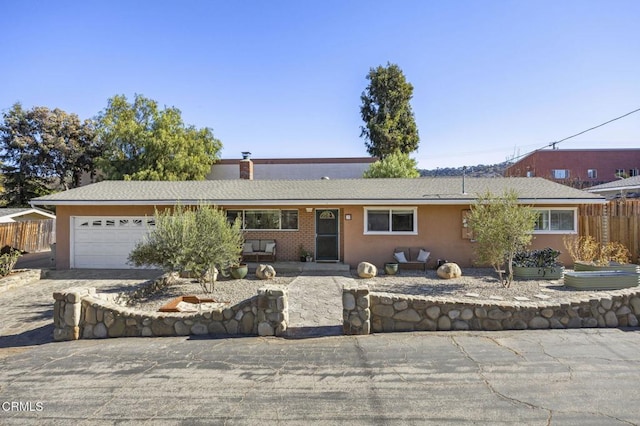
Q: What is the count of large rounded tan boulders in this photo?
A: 3